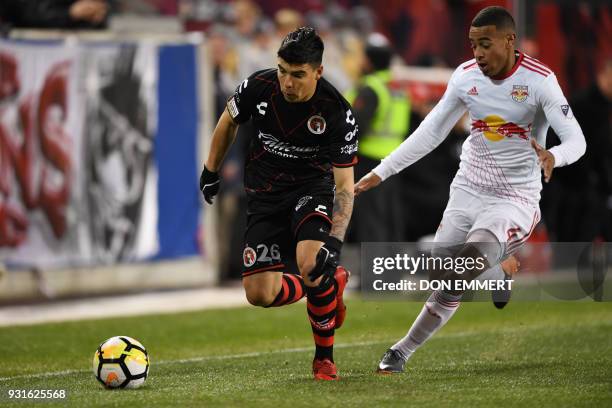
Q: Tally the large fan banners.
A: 1